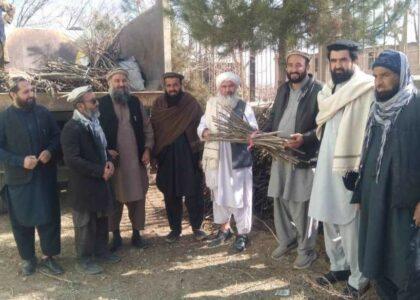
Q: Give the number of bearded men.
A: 8